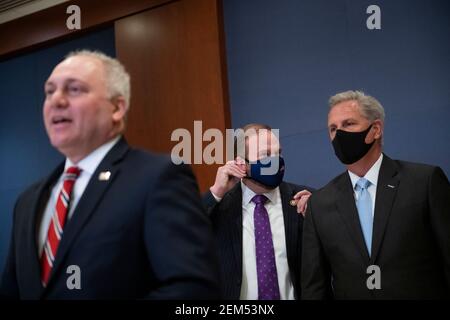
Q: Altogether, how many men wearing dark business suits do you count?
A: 3